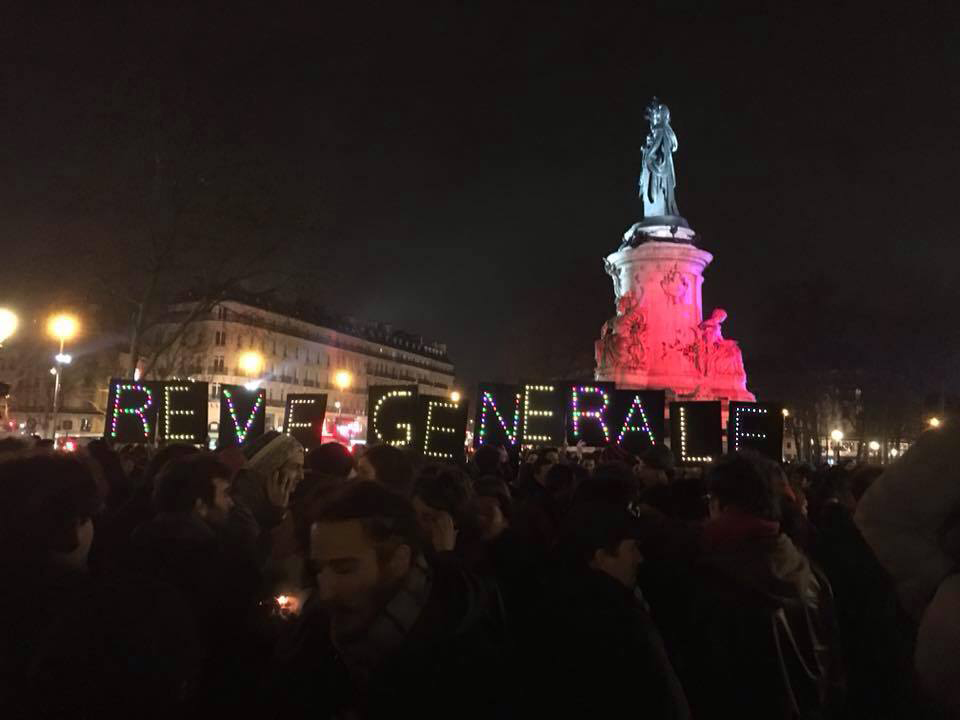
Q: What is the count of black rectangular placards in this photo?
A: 12